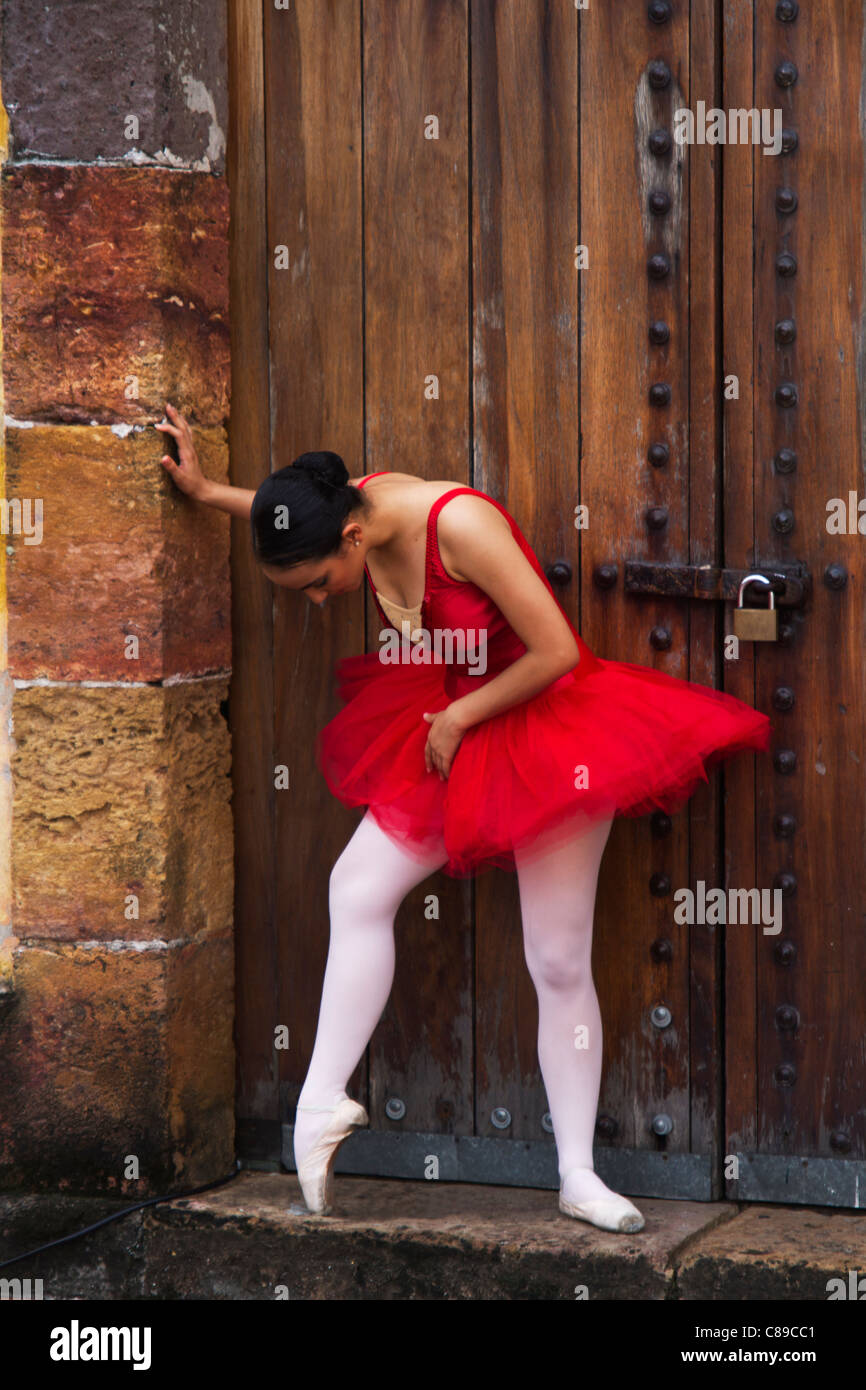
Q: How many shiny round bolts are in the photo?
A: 5